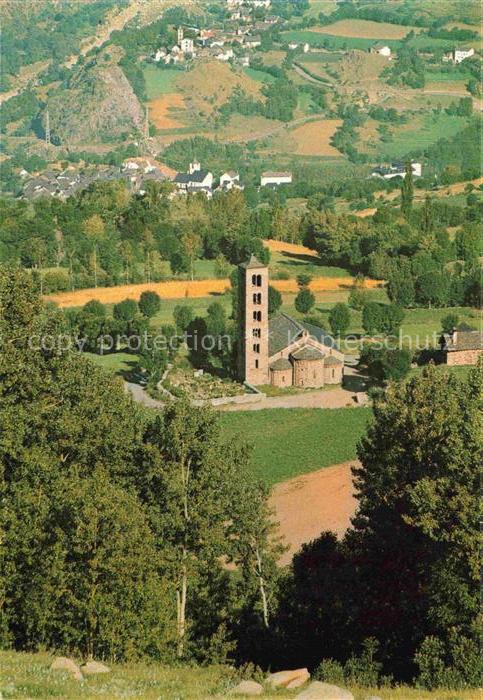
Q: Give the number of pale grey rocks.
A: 5